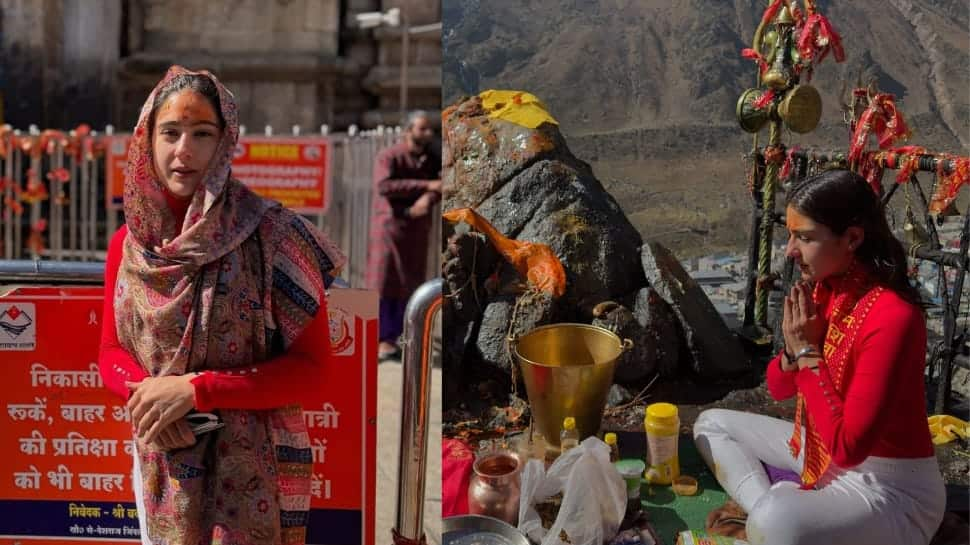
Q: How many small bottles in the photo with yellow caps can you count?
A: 2